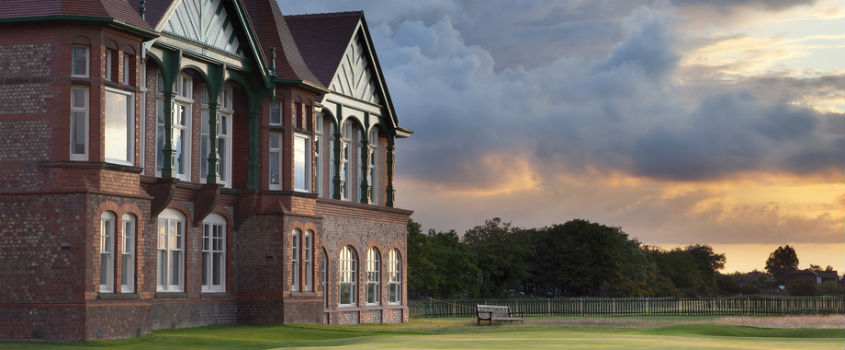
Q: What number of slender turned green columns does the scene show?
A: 6